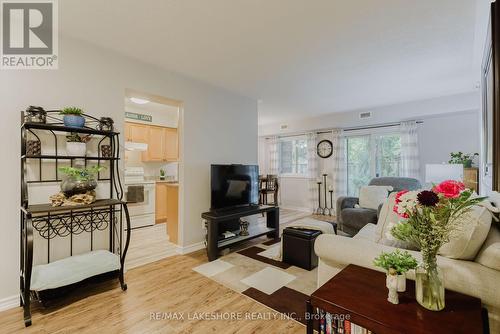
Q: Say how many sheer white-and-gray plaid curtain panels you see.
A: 4